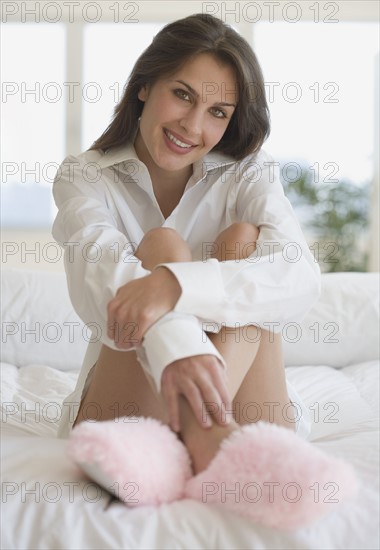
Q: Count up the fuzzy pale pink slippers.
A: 2